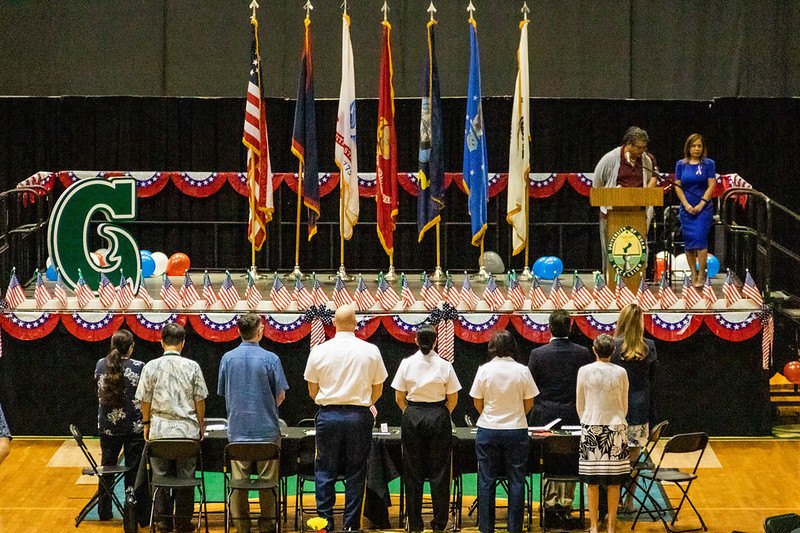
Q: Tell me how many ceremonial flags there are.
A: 7